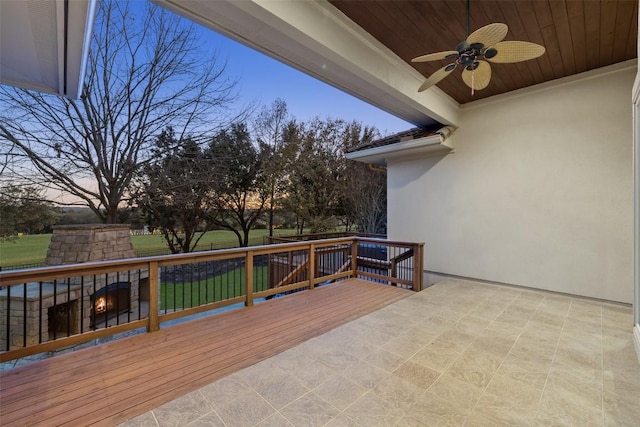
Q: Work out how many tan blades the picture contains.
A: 5